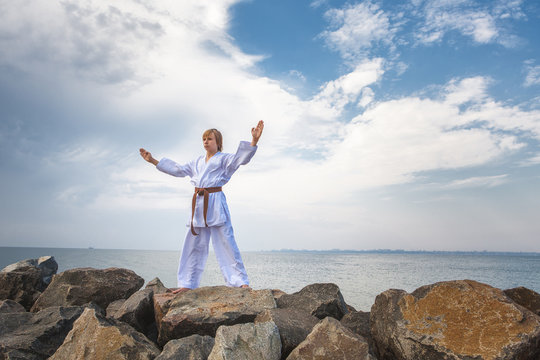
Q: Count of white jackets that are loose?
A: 1